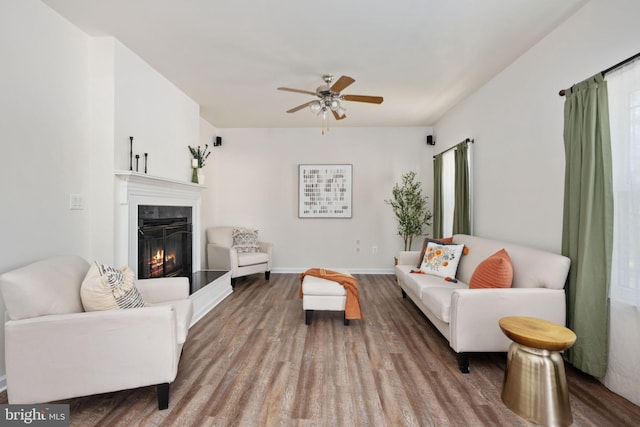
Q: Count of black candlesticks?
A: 3